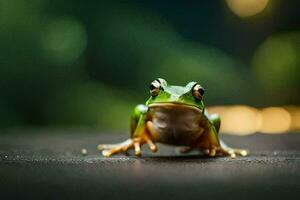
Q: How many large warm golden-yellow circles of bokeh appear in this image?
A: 3